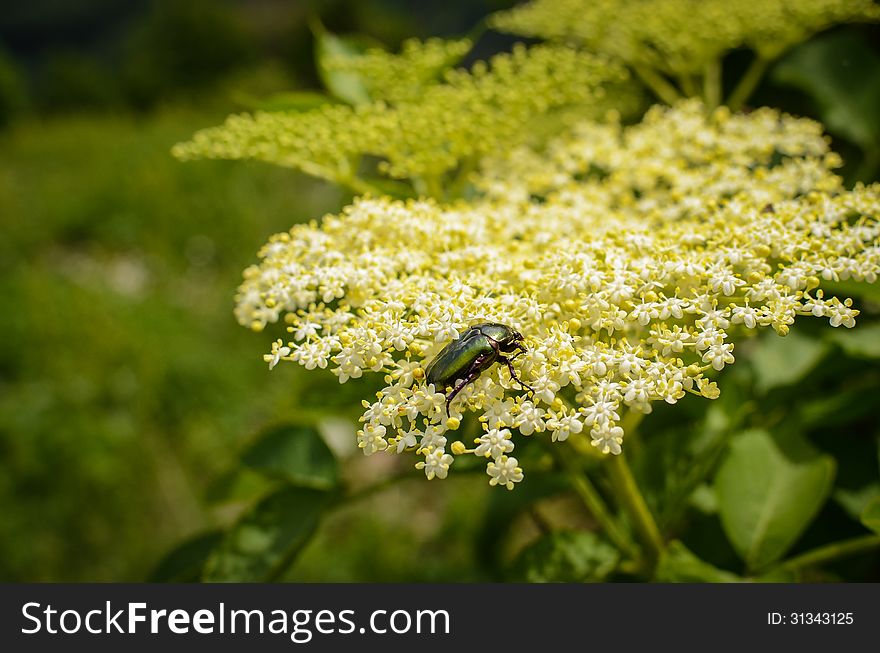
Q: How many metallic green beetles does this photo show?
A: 1